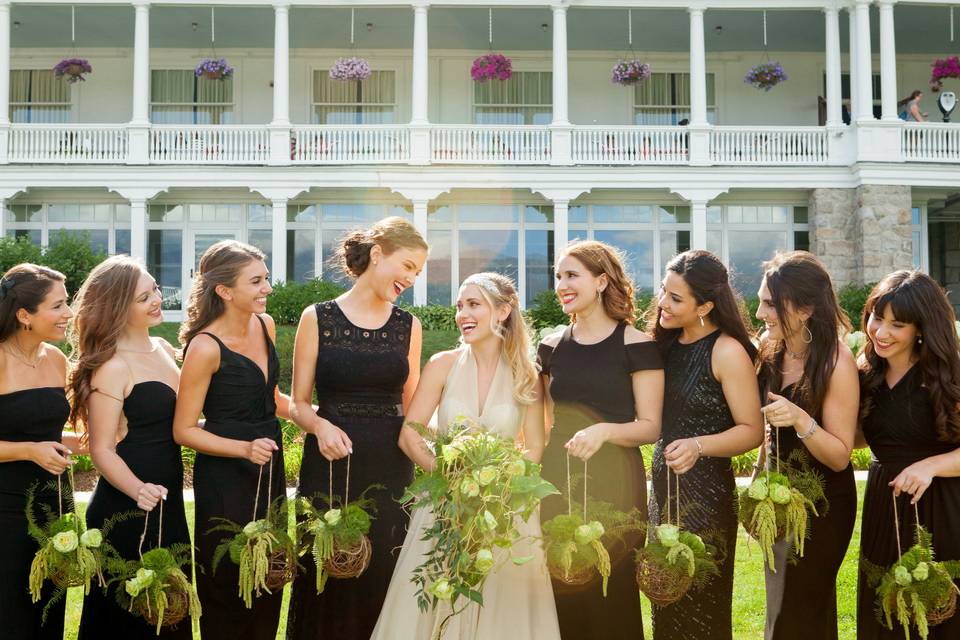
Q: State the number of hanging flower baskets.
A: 7